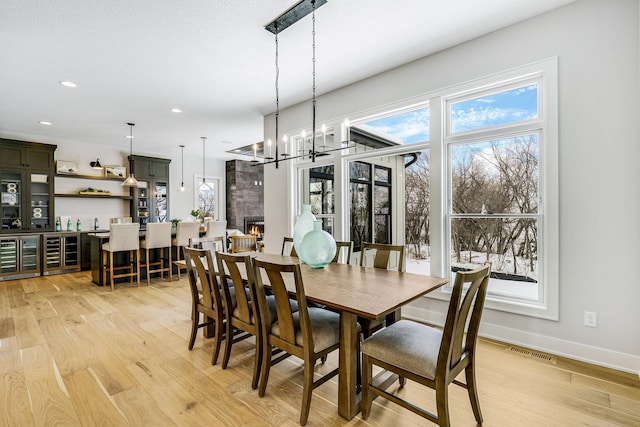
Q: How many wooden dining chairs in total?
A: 8